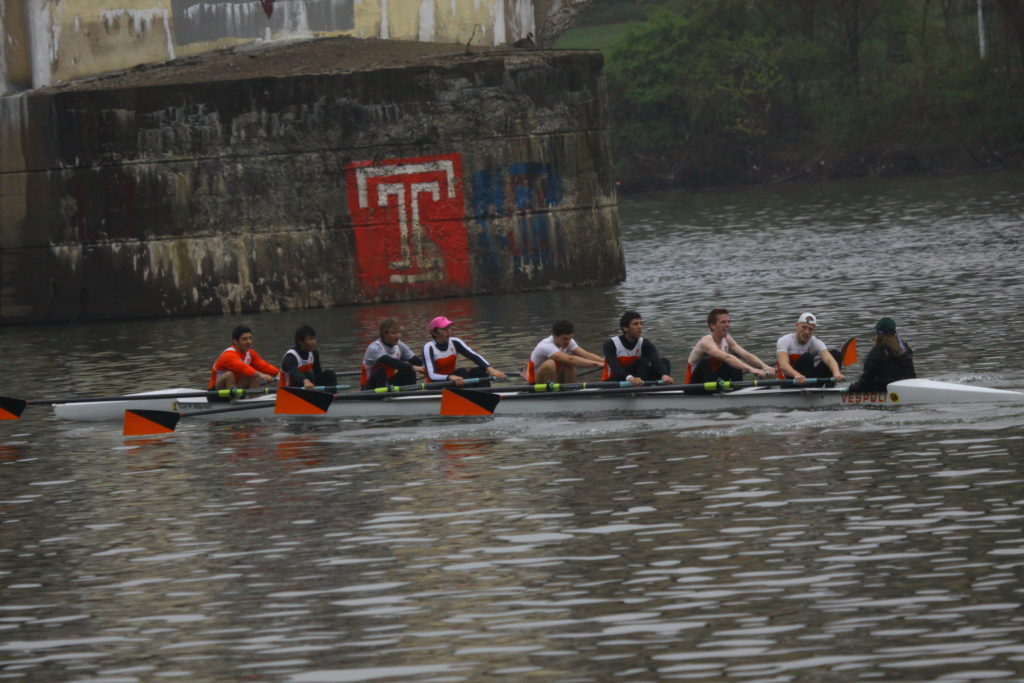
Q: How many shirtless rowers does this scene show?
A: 1